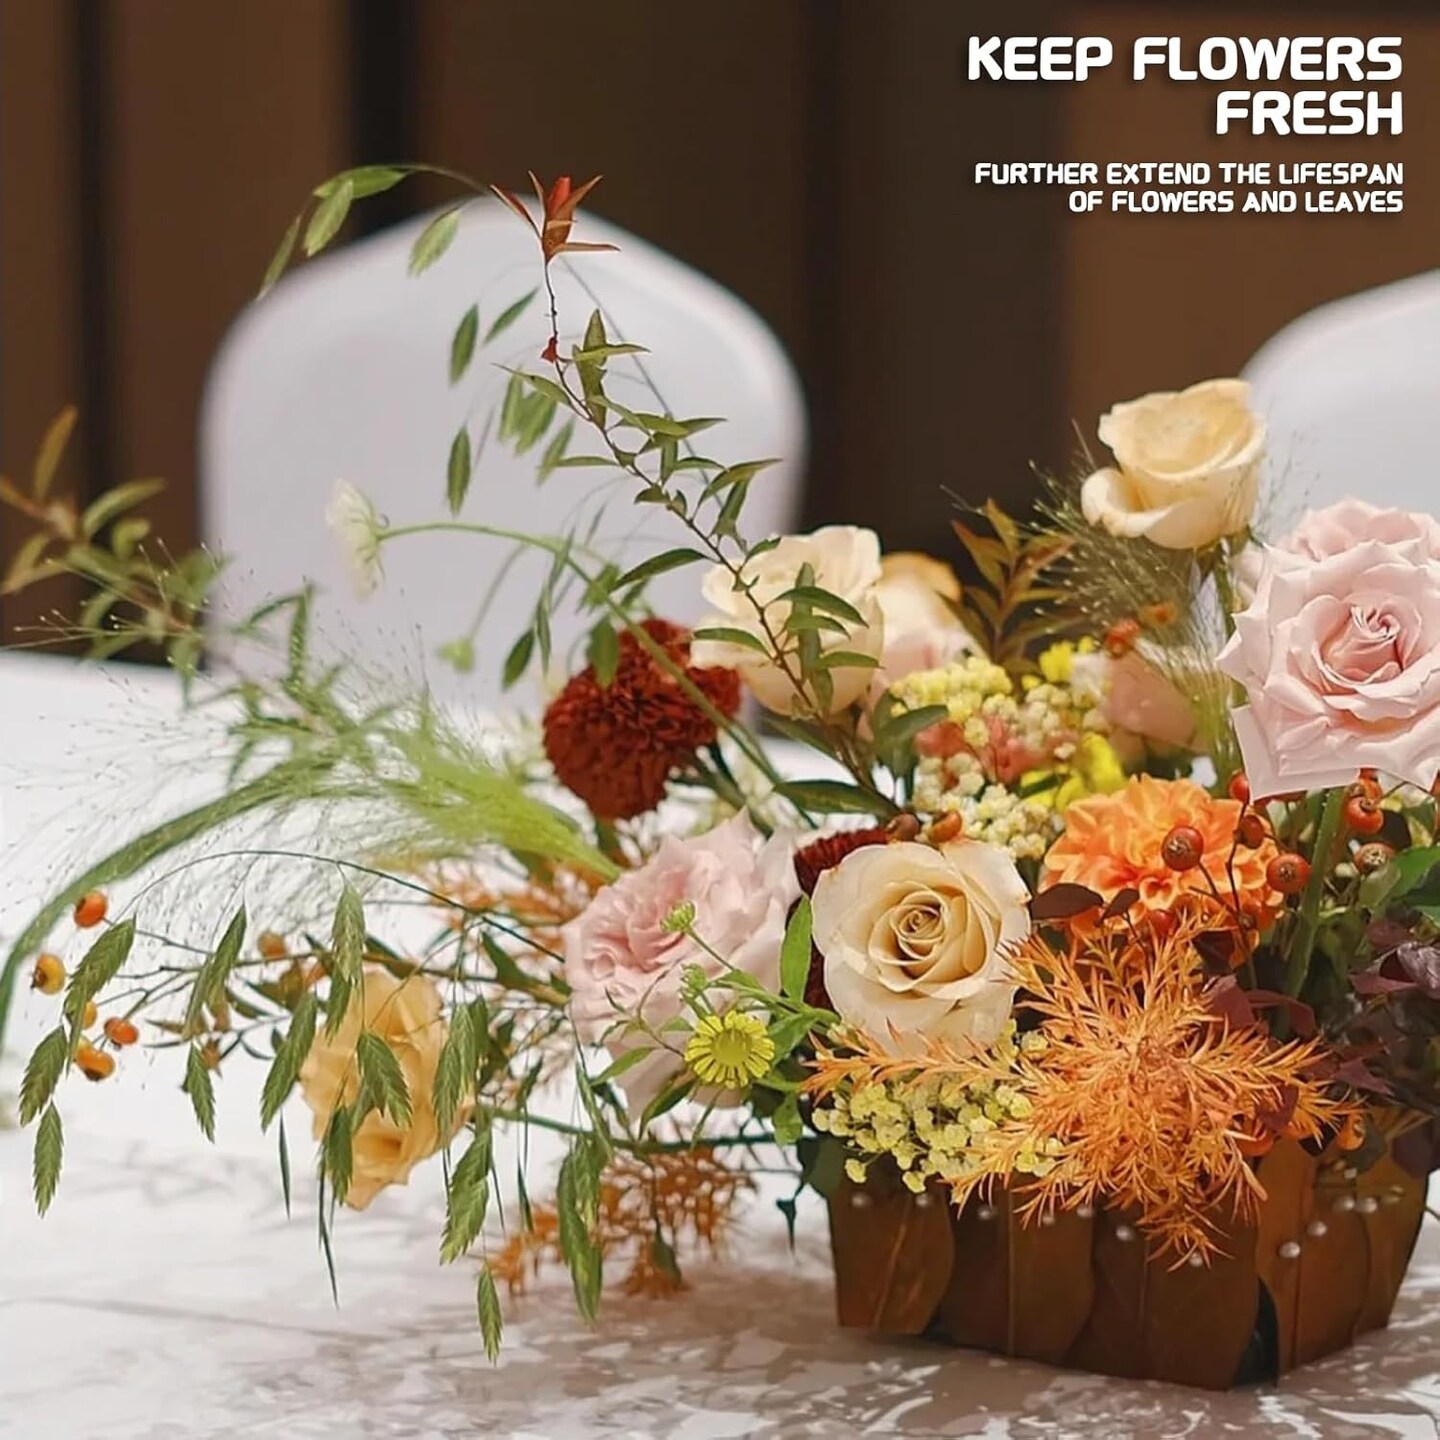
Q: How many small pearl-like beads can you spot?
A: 11